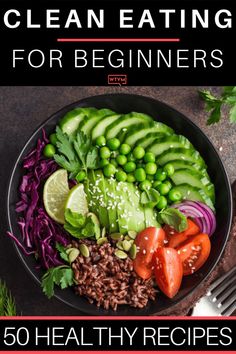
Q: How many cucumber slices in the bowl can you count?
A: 11